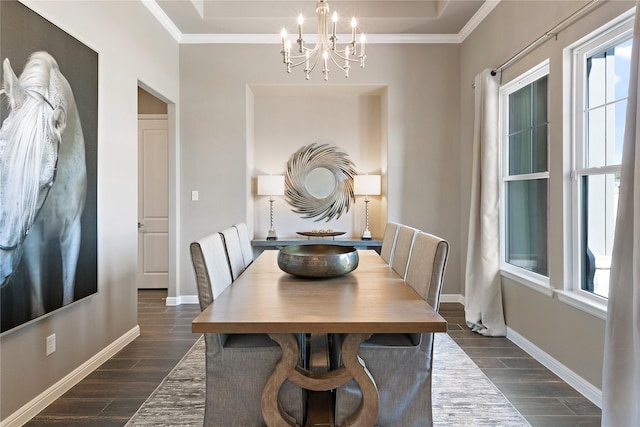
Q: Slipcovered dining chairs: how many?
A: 6